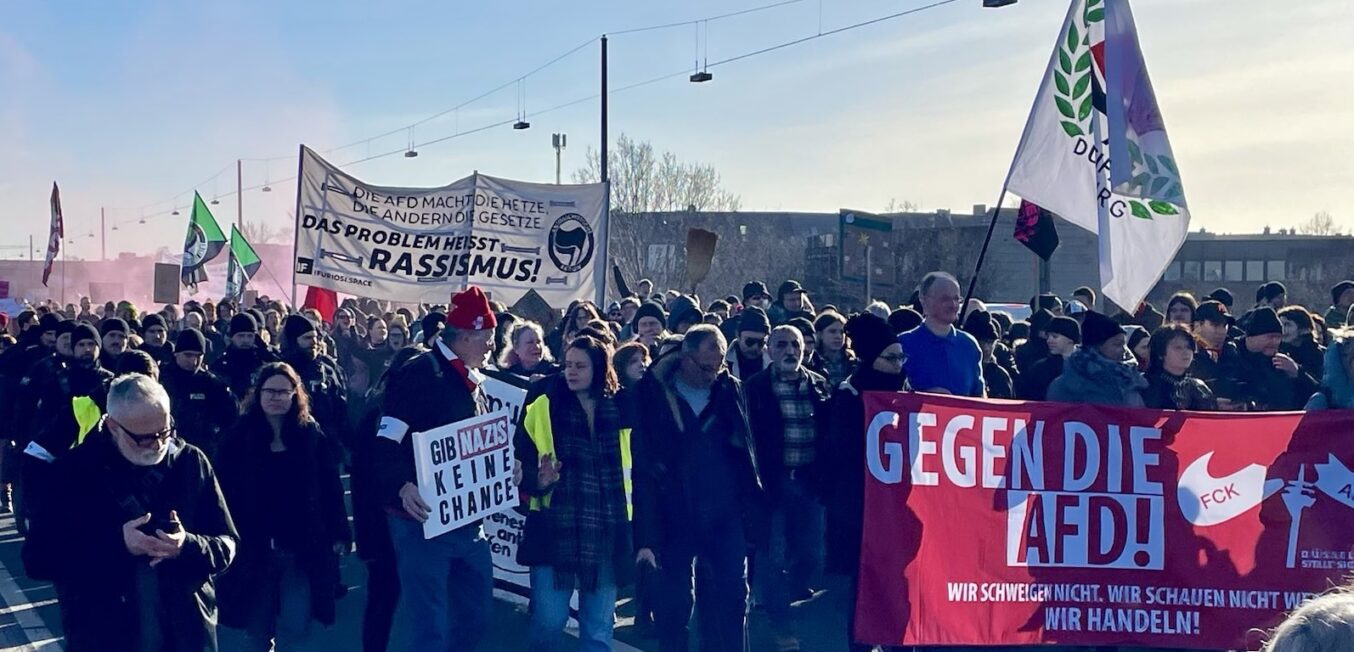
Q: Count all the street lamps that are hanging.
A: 13